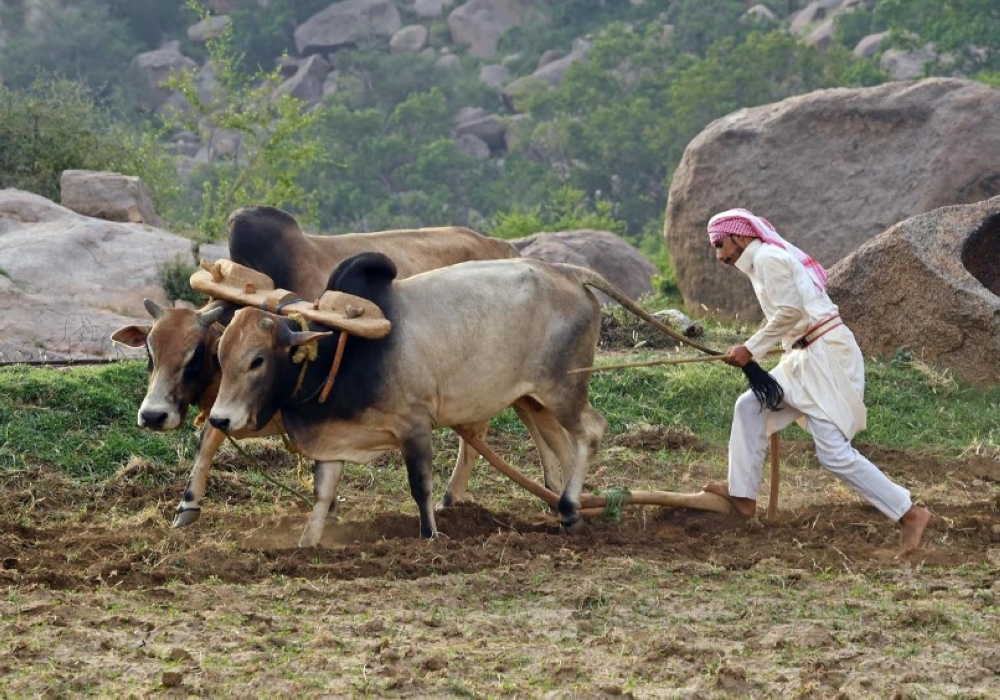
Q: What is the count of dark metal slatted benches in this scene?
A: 0